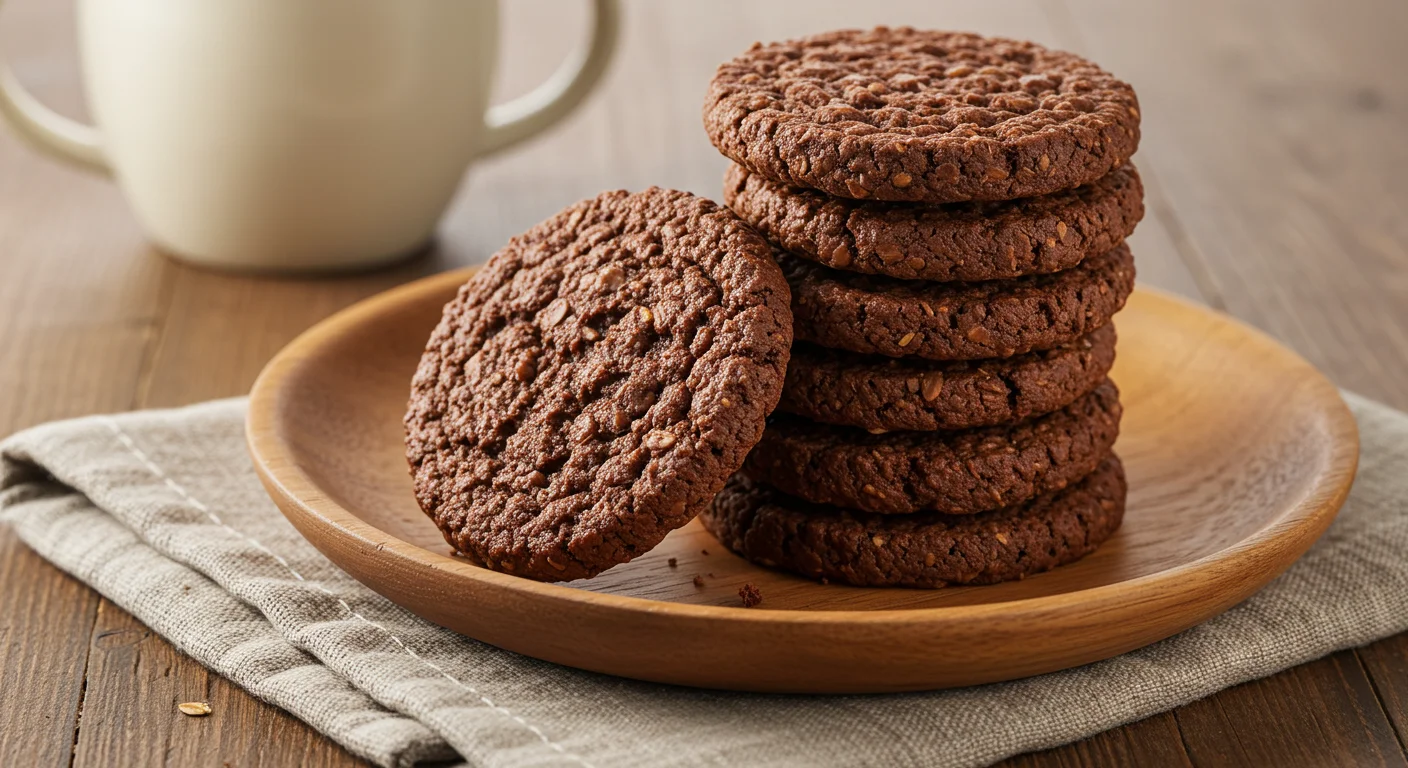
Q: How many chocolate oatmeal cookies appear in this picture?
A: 7